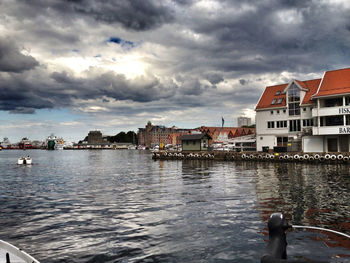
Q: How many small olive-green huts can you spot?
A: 1